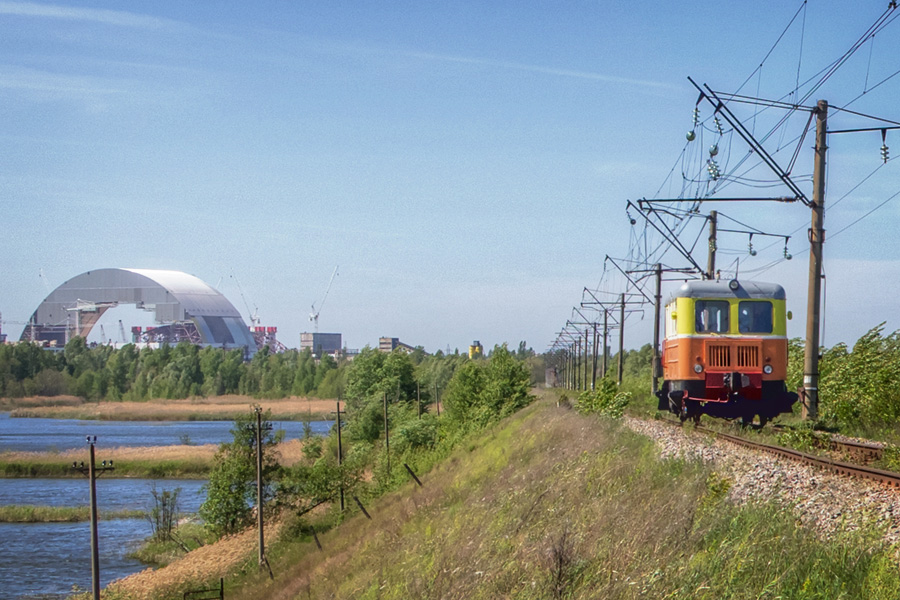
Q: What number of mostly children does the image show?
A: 0